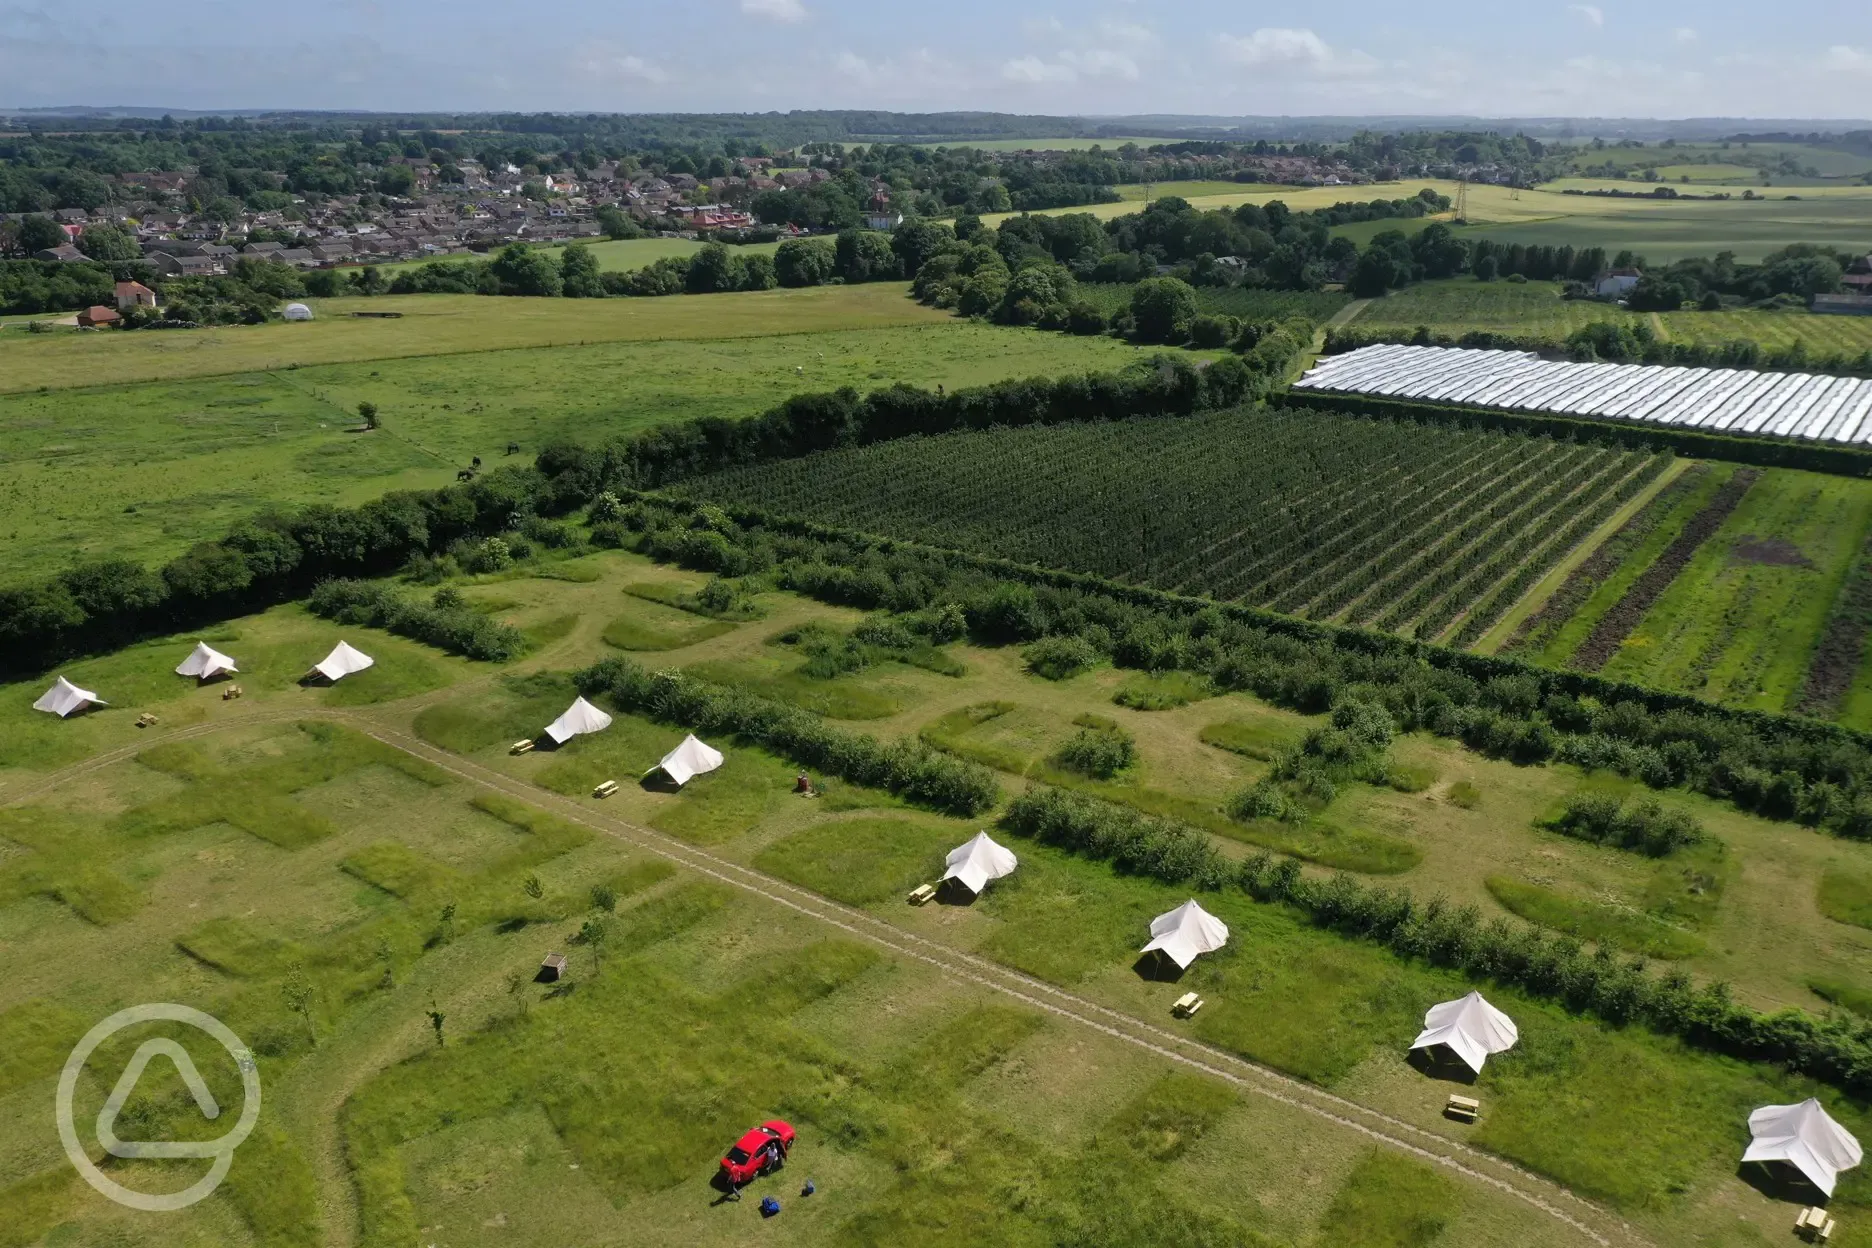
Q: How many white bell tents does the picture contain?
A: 9